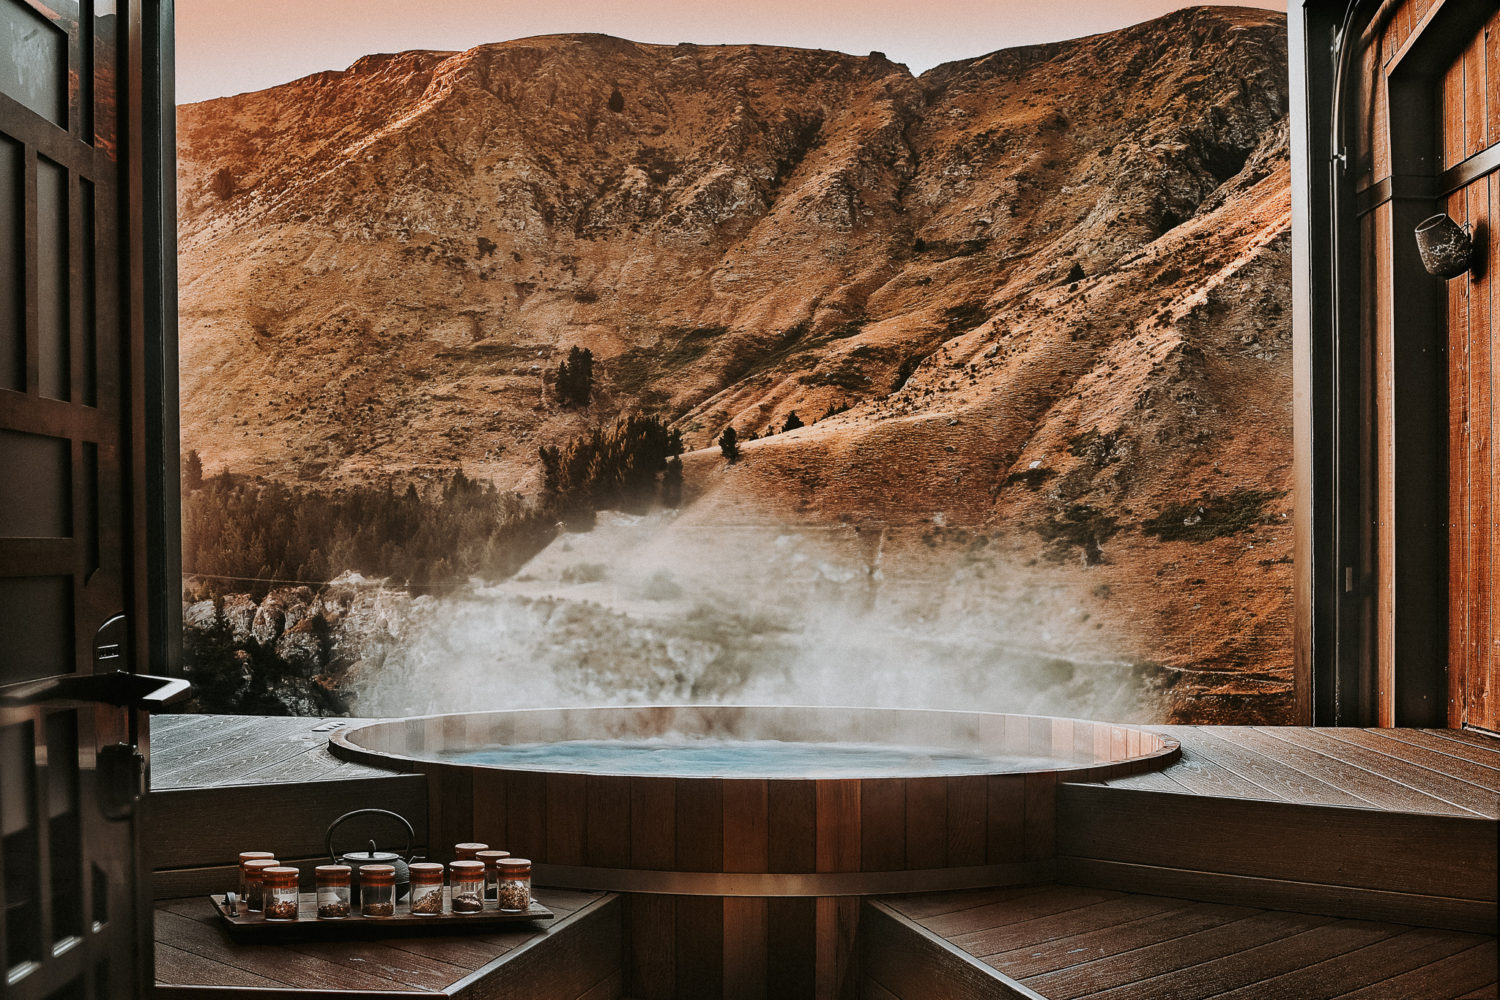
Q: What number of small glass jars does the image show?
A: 10